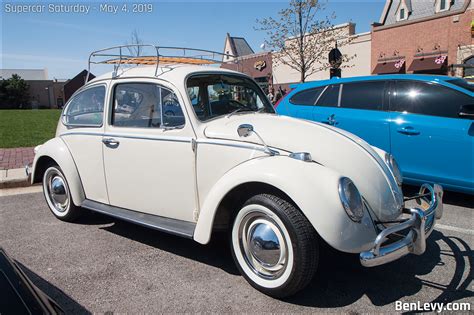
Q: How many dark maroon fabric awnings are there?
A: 2